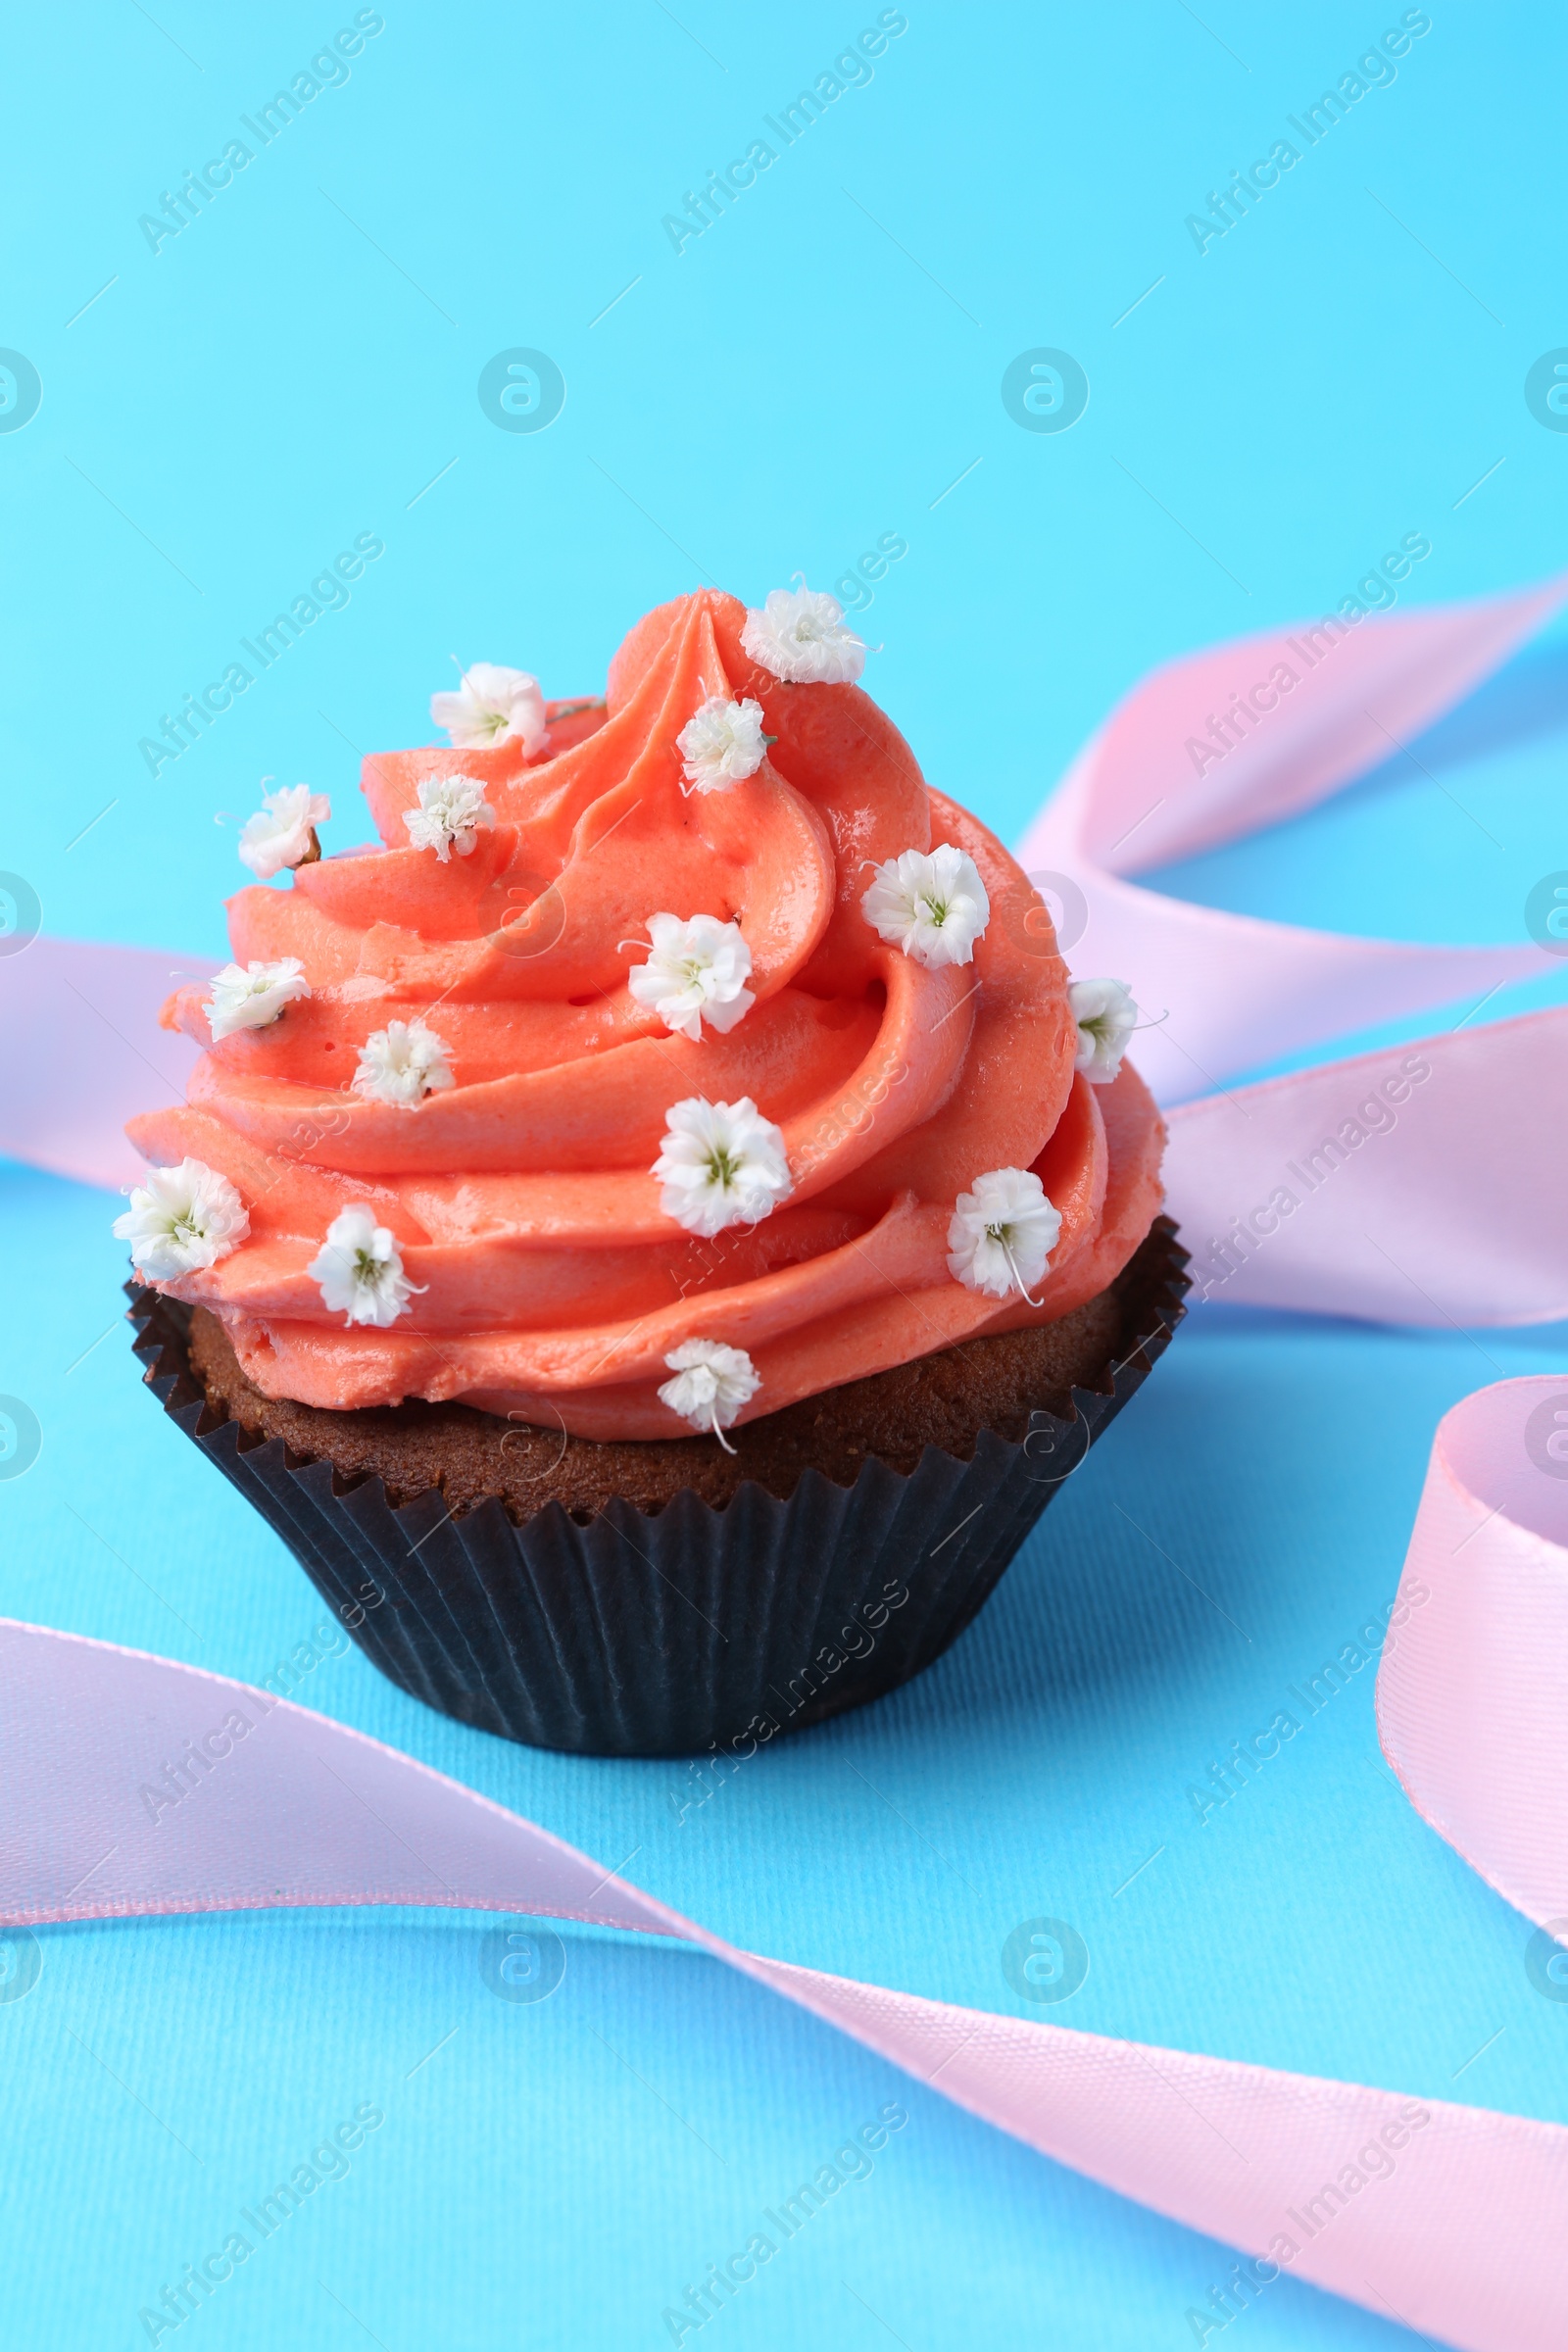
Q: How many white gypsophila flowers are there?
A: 15